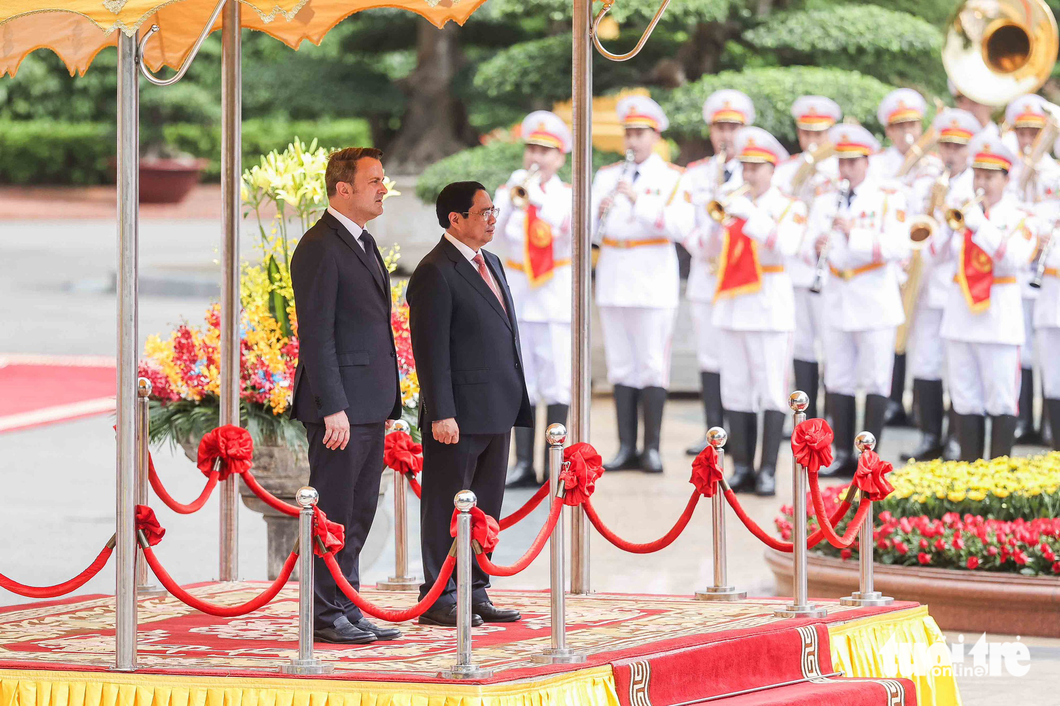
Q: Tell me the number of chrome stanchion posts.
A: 8